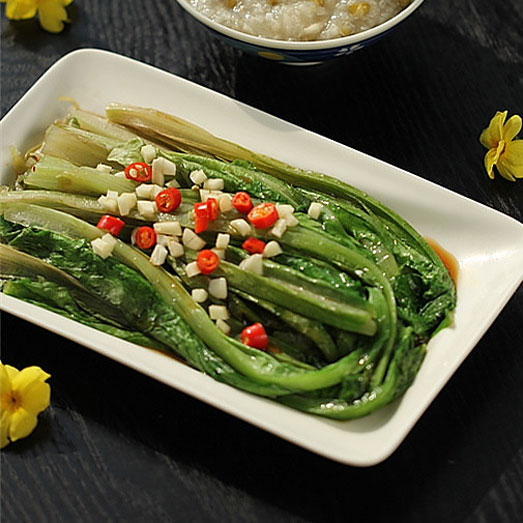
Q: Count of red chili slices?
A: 11